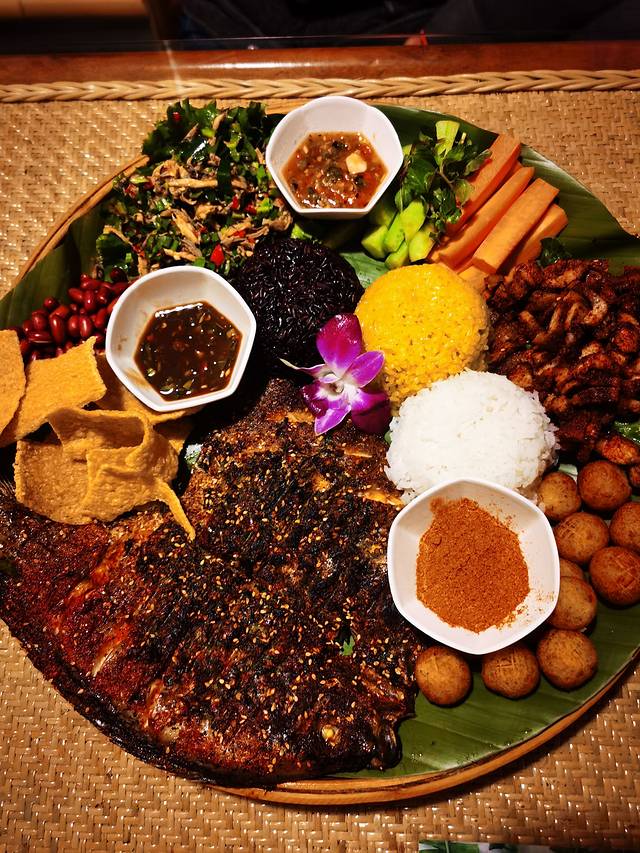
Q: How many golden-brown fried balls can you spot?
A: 10